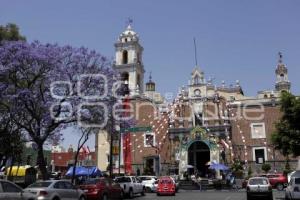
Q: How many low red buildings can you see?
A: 1